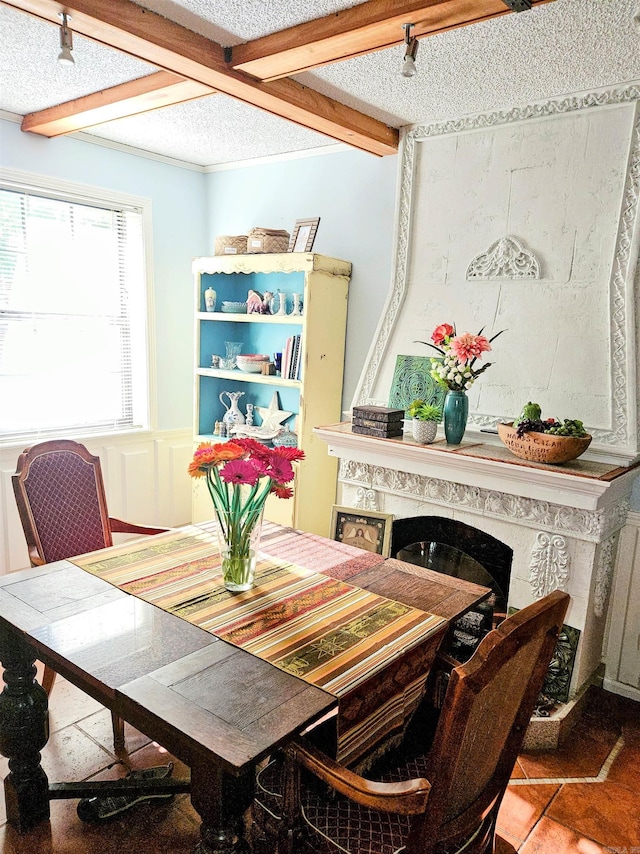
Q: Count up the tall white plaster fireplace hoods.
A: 1